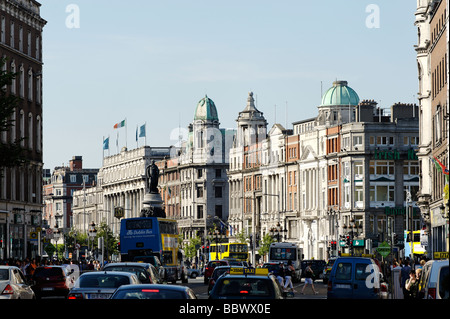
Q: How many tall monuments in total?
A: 1